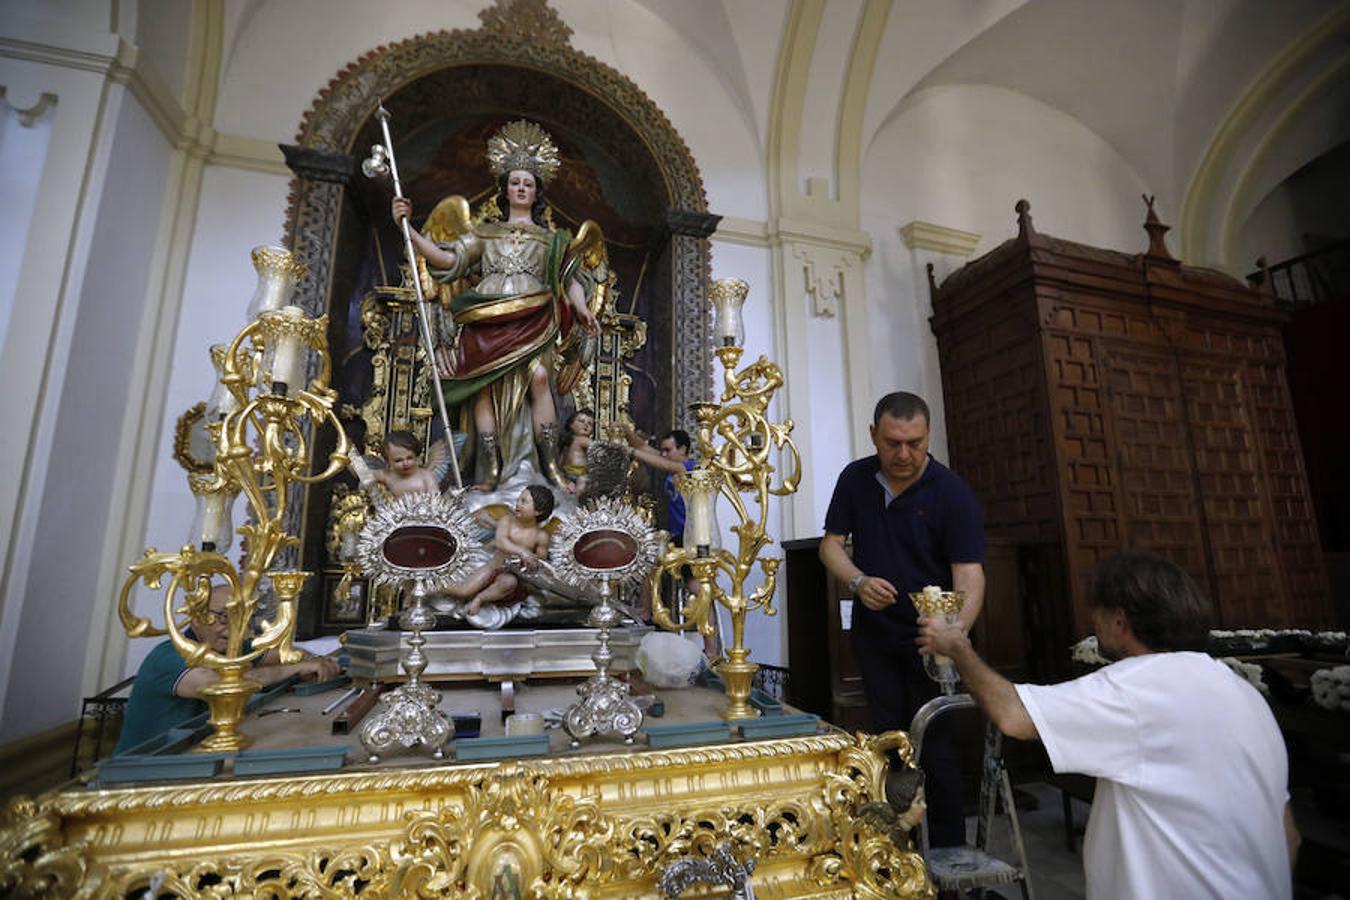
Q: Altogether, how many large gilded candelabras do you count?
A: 2